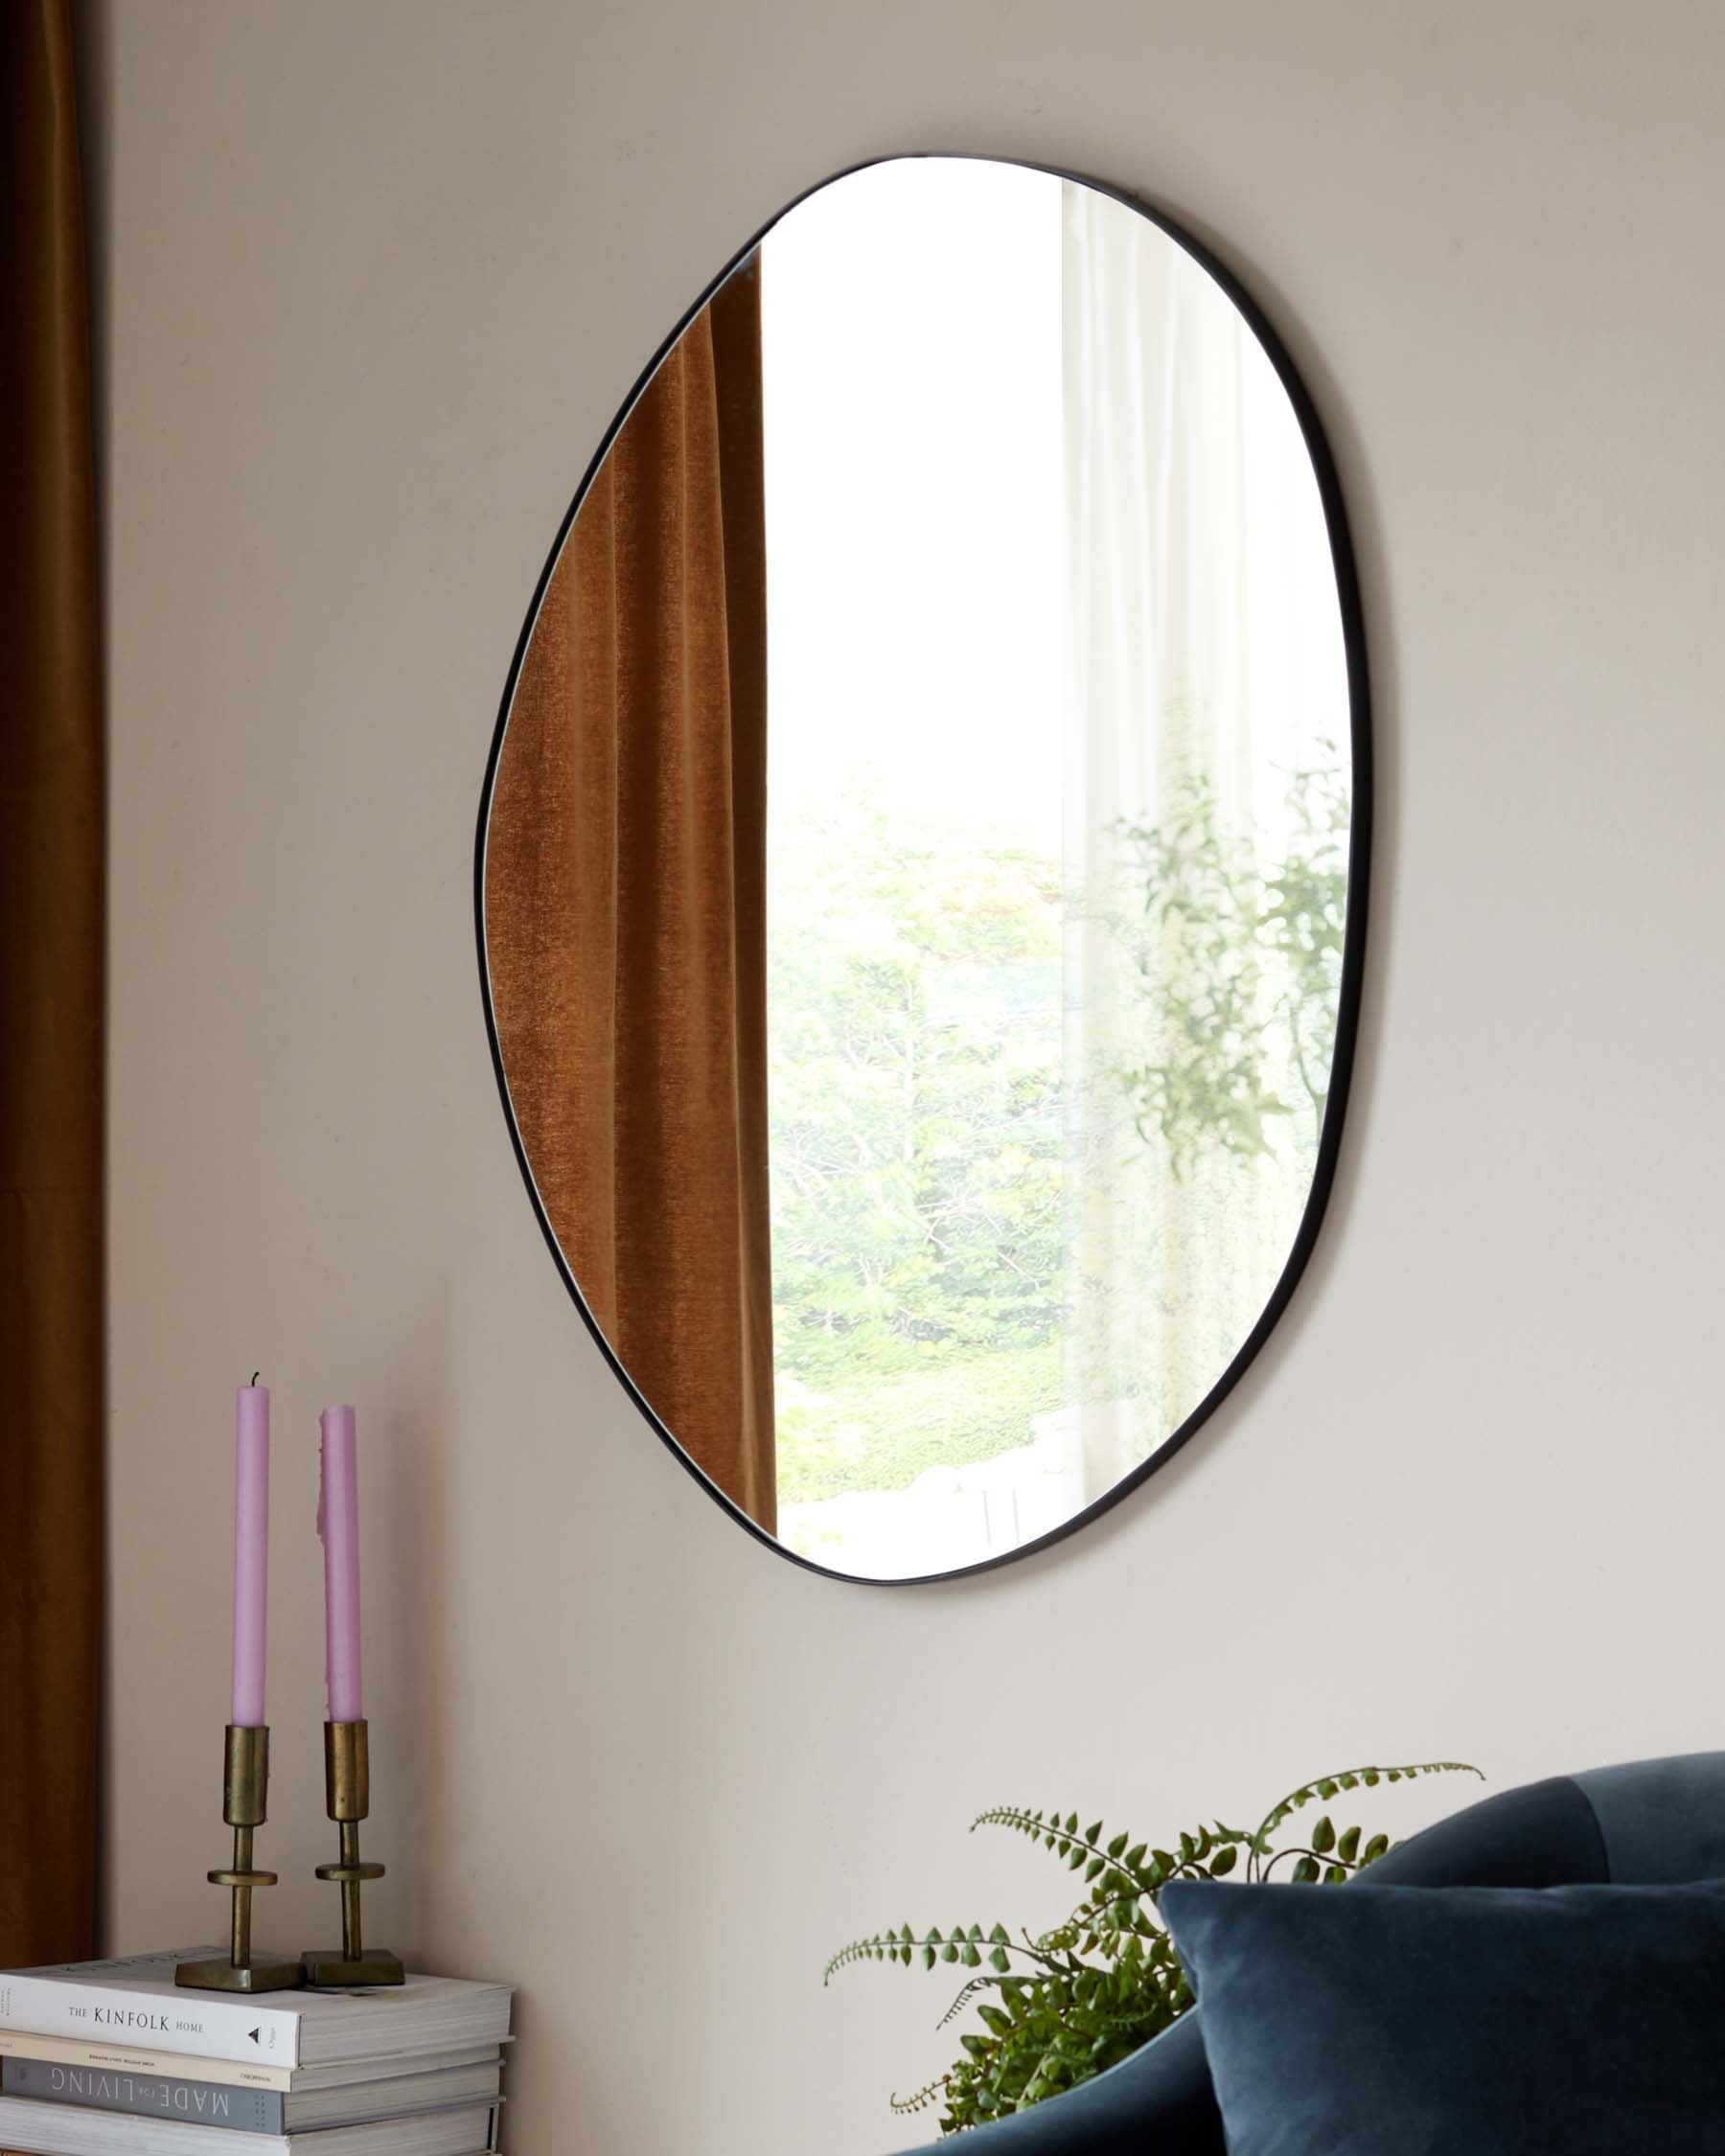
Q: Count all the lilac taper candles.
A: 2